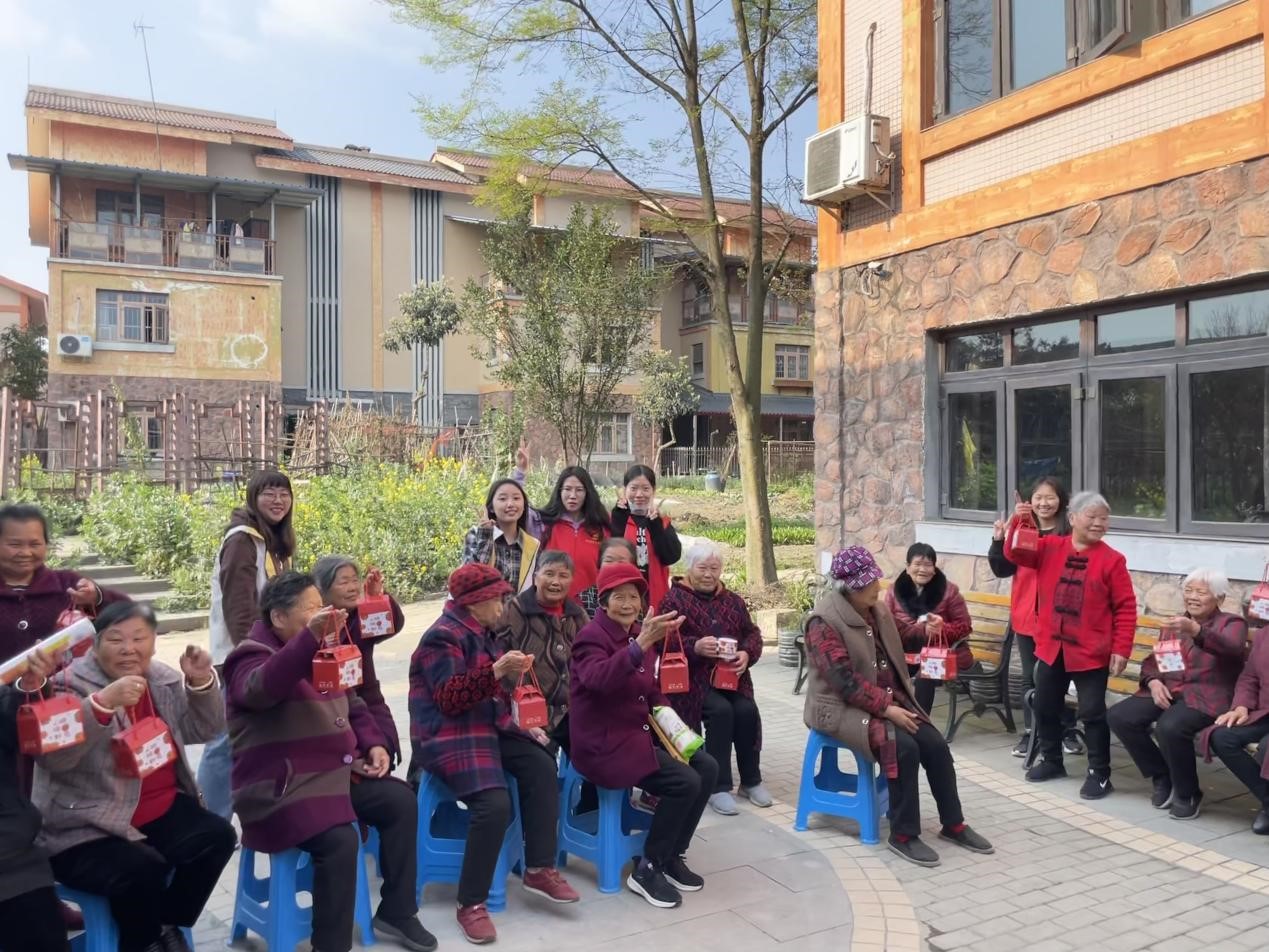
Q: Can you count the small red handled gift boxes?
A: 12